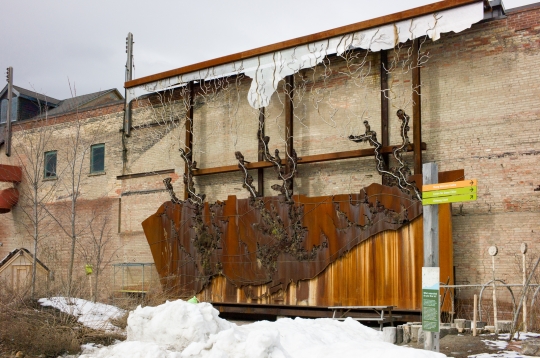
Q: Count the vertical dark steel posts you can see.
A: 5